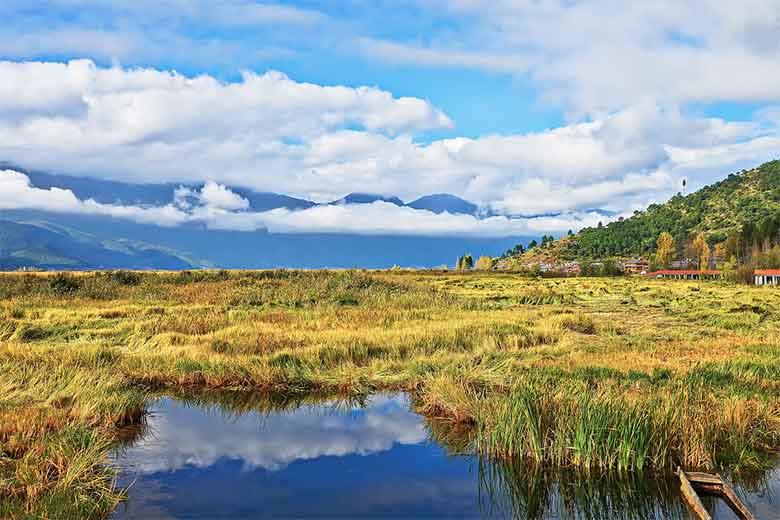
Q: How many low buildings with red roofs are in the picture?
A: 2